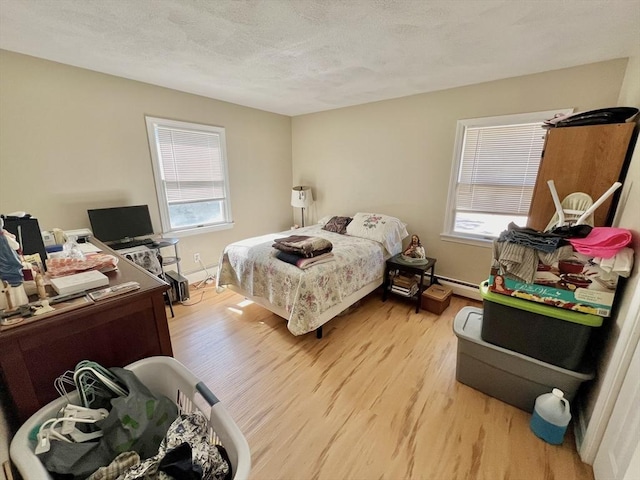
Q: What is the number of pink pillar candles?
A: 0